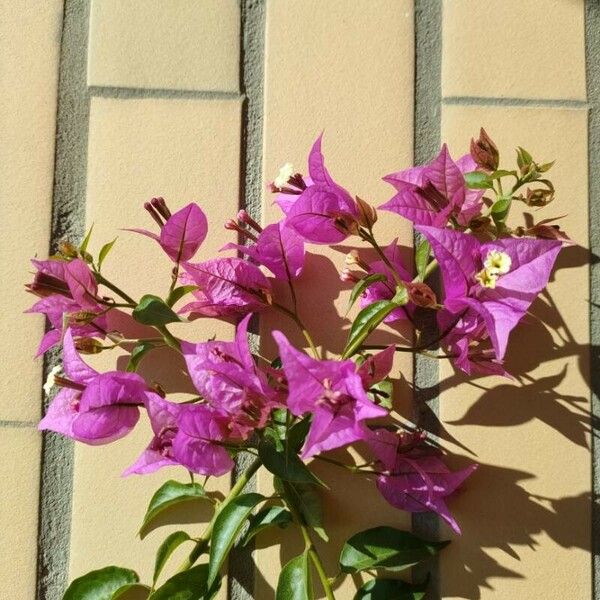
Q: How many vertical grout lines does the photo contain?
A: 4